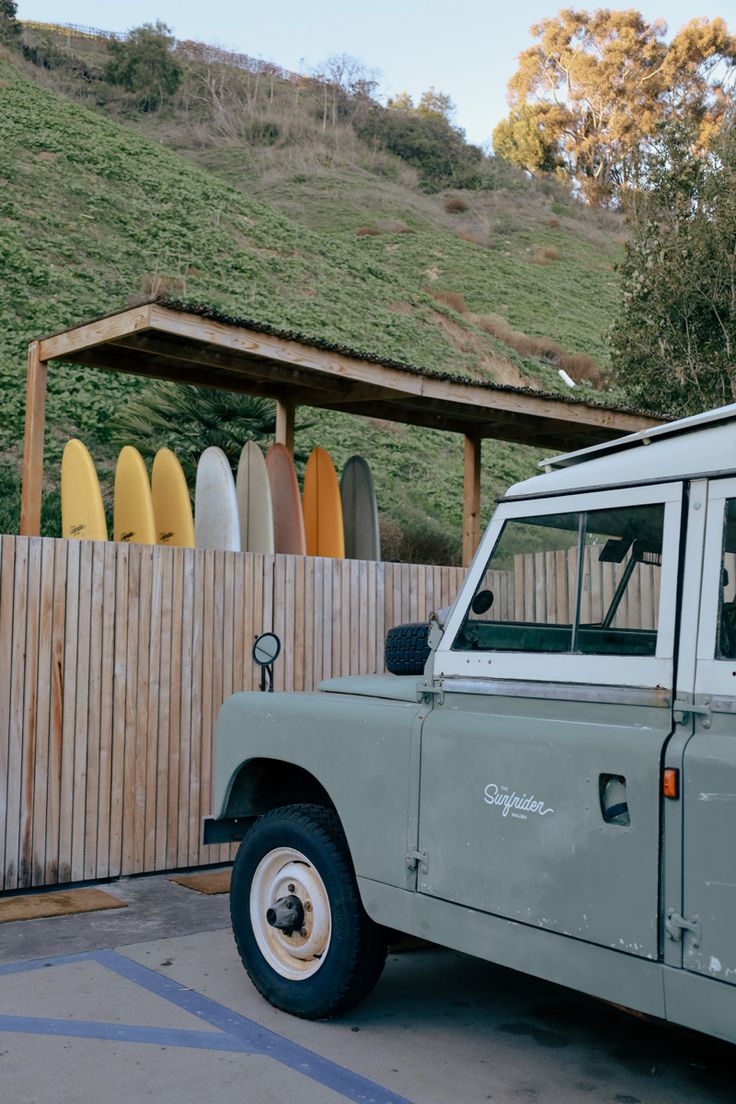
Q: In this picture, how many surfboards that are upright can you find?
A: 8